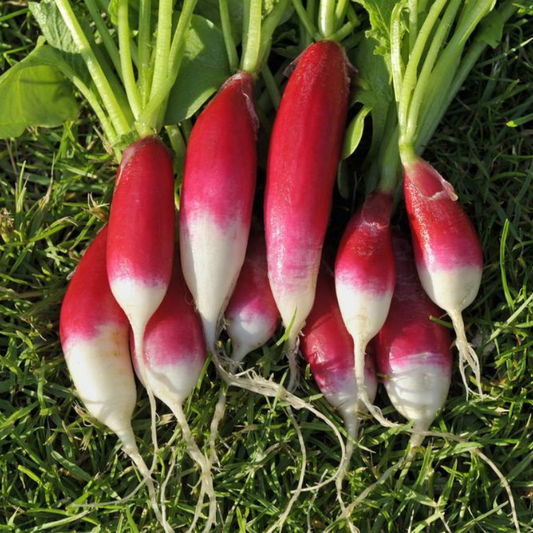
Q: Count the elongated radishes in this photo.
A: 10